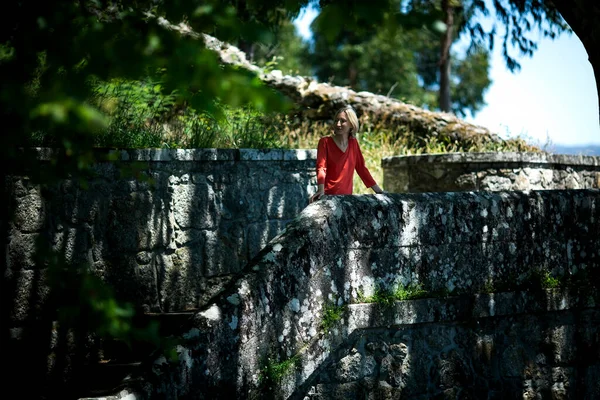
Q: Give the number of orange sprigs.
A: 0